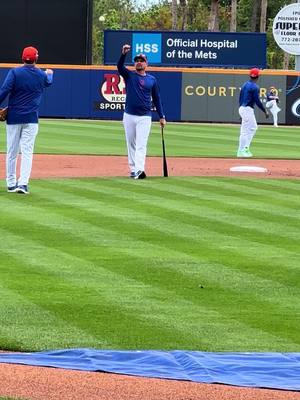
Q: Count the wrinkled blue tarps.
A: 1